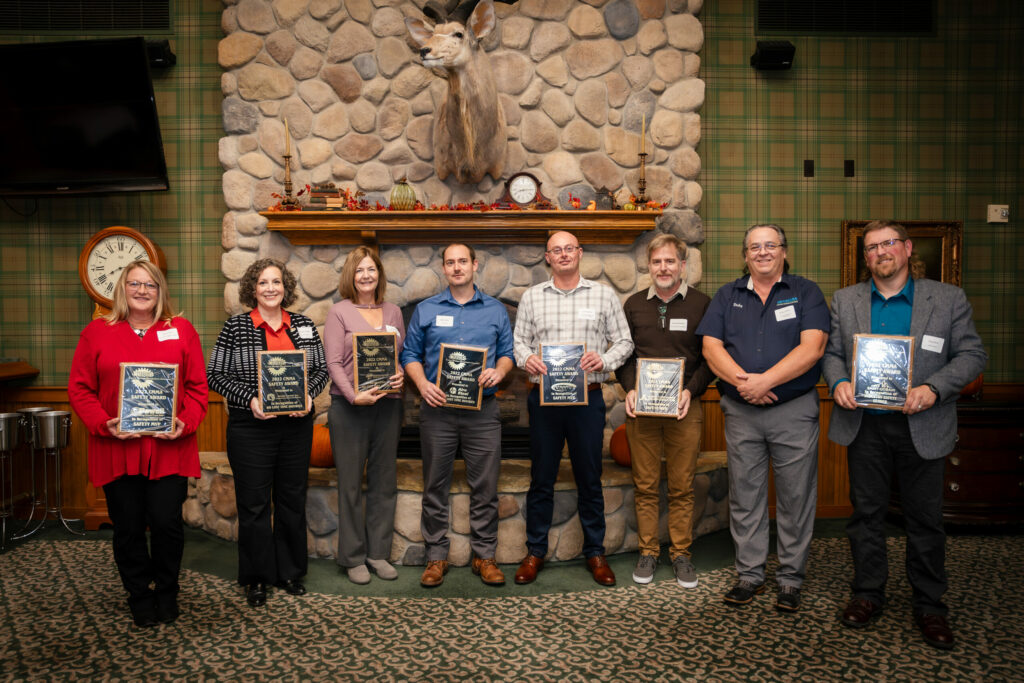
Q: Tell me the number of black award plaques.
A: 7